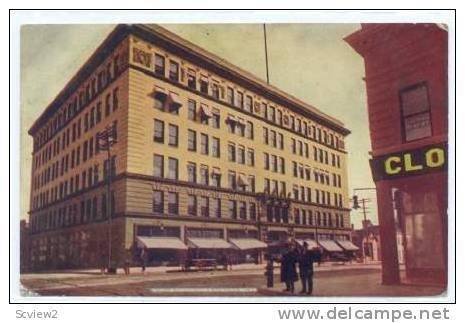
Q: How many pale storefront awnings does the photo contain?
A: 6